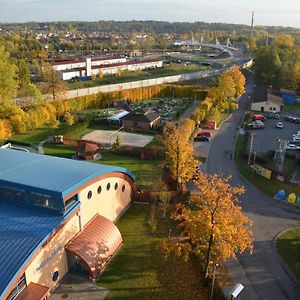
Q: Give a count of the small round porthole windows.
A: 6